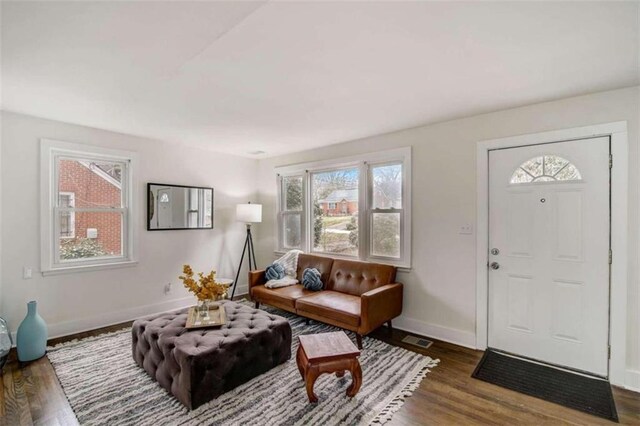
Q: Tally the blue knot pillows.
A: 2